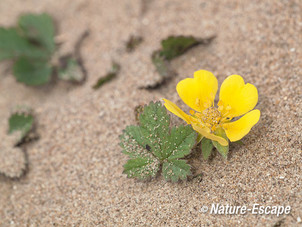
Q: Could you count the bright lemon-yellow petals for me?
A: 5